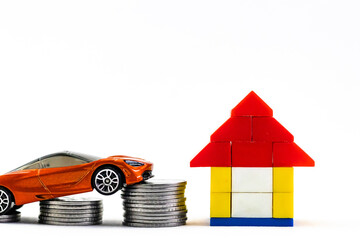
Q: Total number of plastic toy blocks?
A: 13